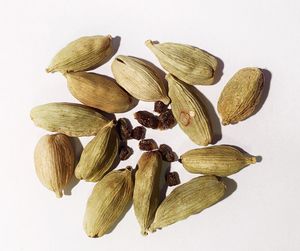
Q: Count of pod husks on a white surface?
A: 13